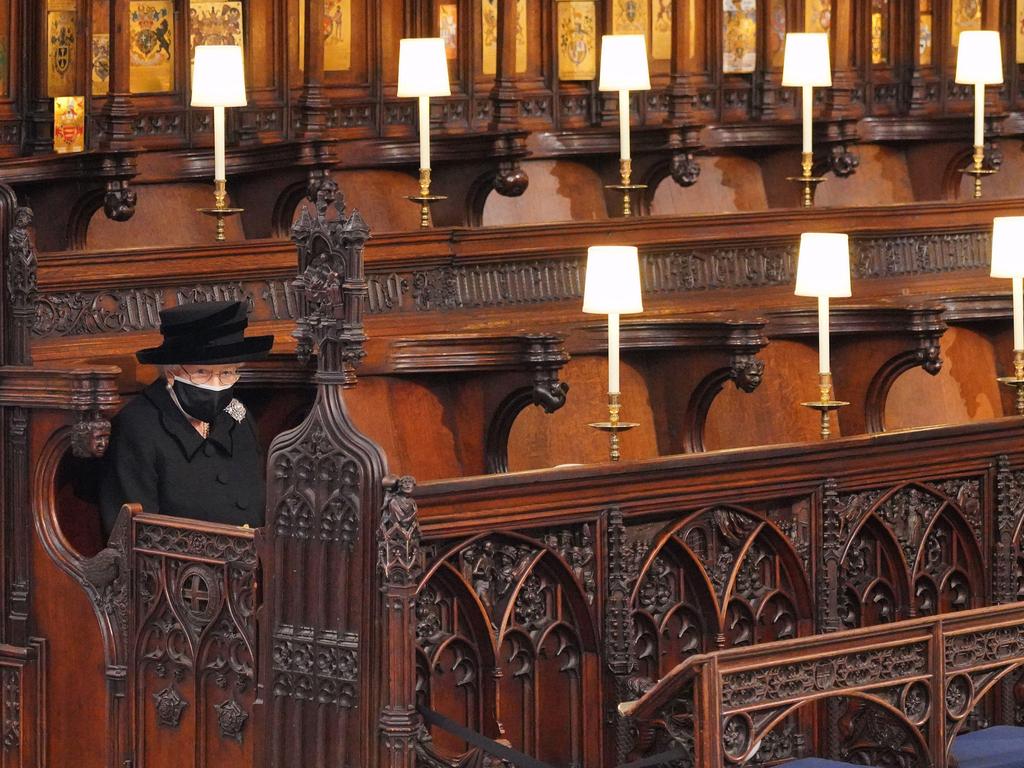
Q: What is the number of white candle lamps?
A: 8